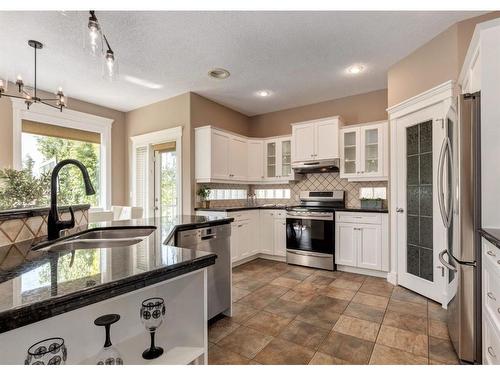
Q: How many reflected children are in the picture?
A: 0